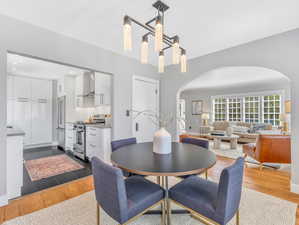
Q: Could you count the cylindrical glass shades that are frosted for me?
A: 6